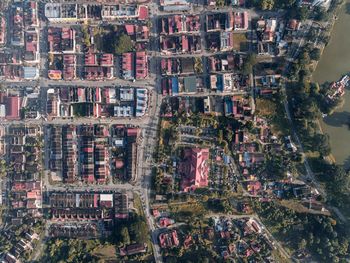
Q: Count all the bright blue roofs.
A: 3